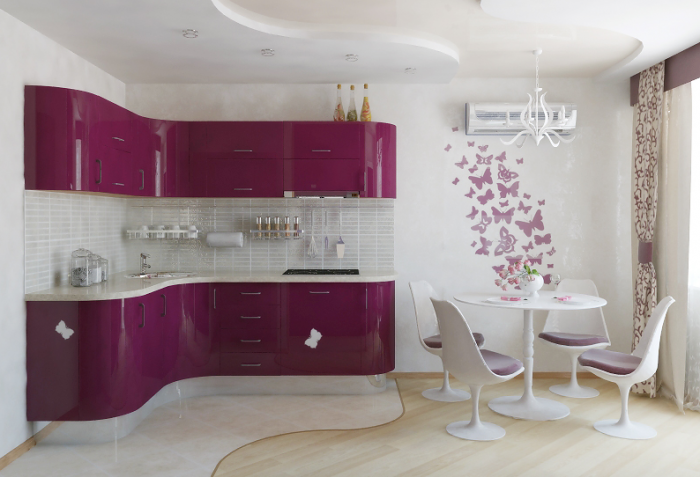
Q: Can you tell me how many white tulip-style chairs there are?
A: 4